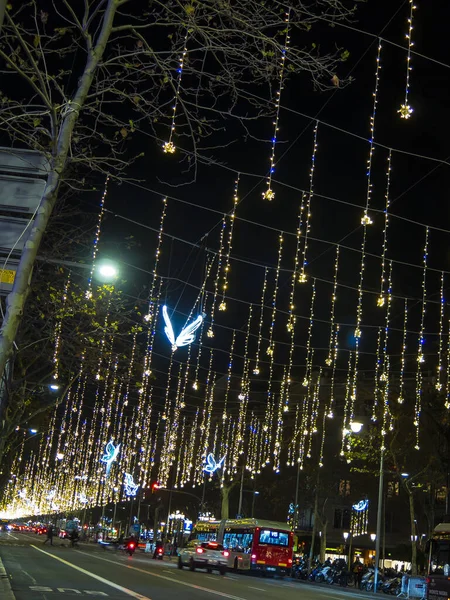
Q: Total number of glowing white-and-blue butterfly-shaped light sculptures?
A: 4